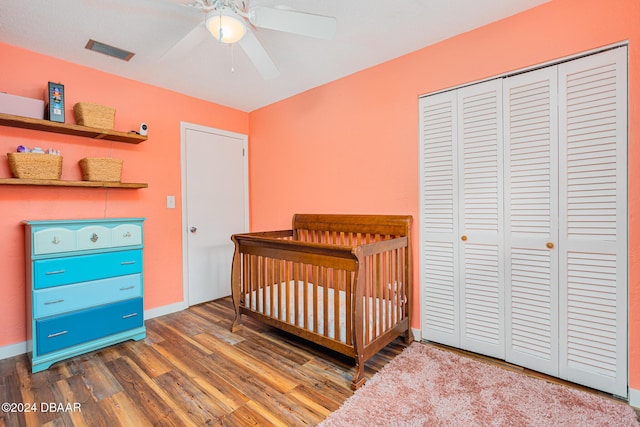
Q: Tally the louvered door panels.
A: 4